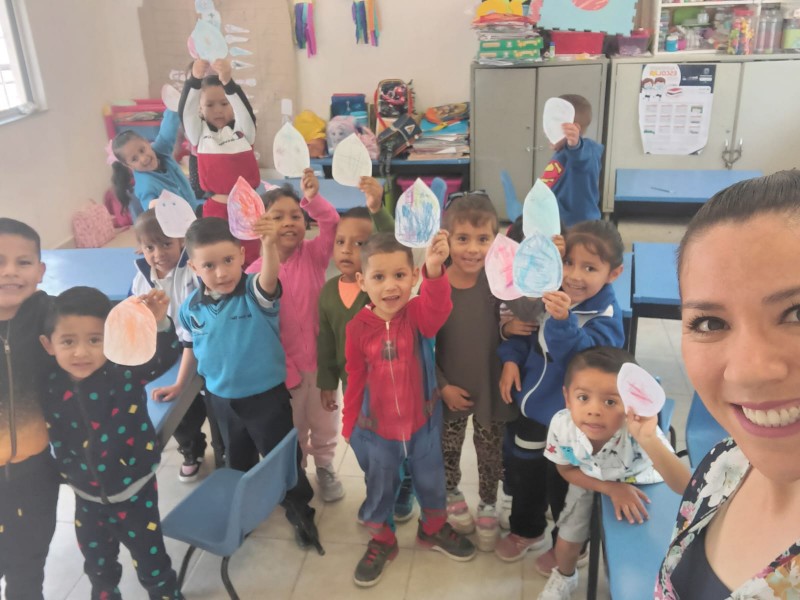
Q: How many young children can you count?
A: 14